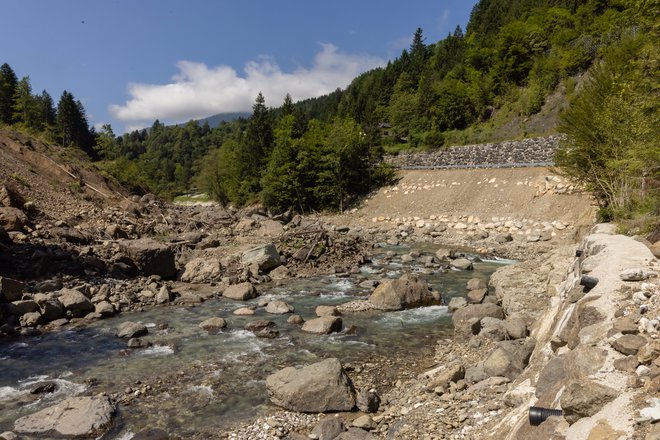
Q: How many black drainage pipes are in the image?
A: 3